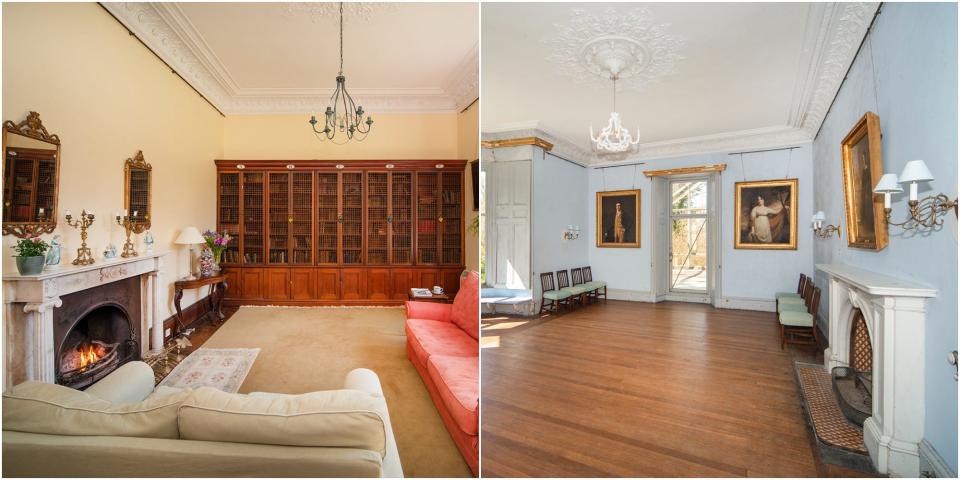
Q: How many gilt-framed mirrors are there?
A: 2